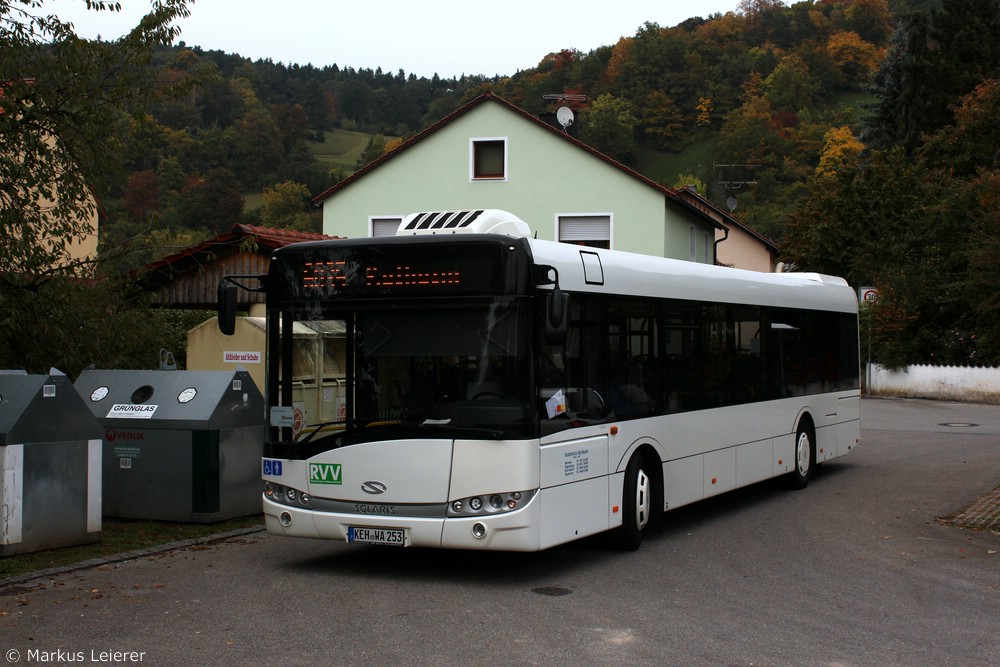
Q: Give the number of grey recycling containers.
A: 2